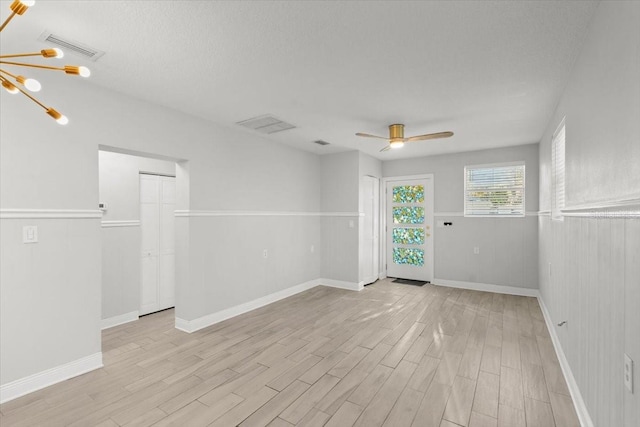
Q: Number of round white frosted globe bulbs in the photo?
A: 6